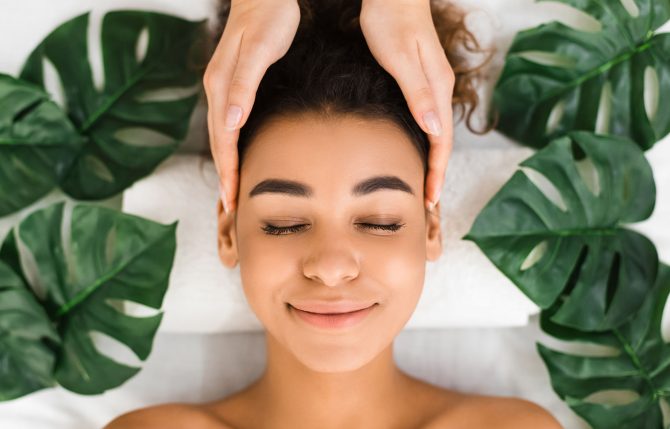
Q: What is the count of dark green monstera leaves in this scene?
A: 7